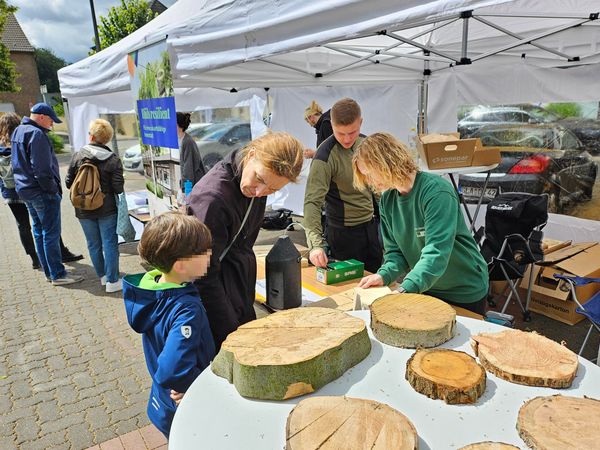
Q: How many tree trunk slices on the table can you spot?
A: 7